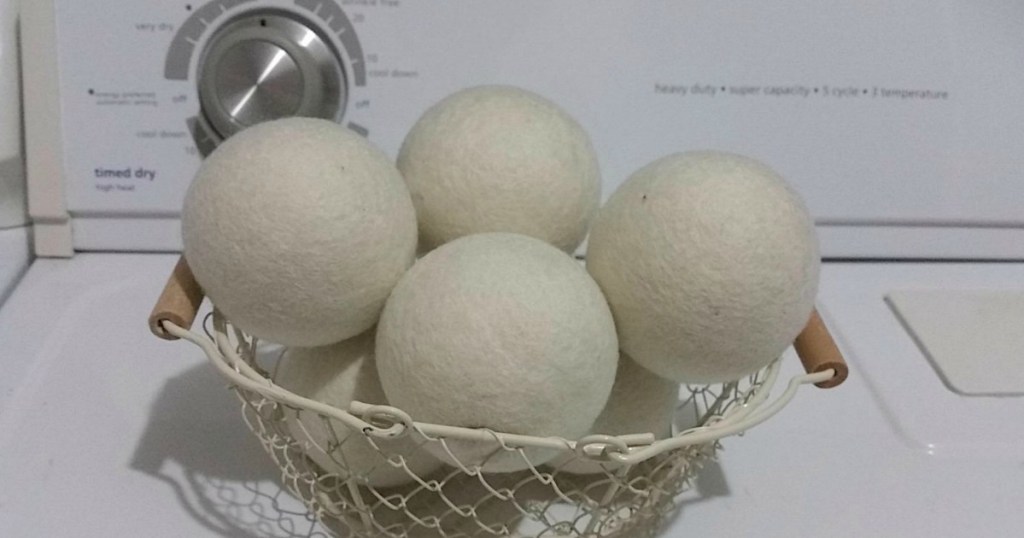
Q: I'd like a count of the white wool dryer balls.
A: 6